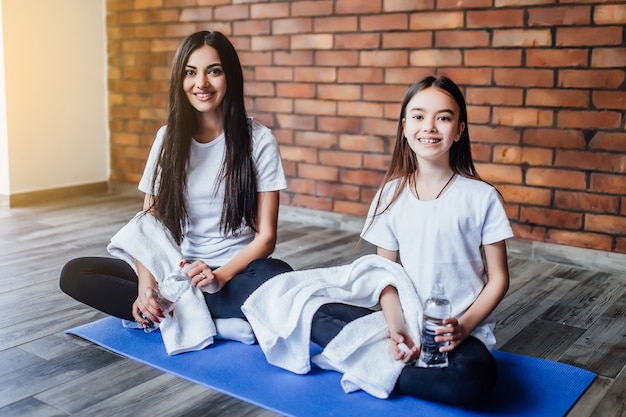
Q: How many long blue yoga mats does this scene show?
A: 1